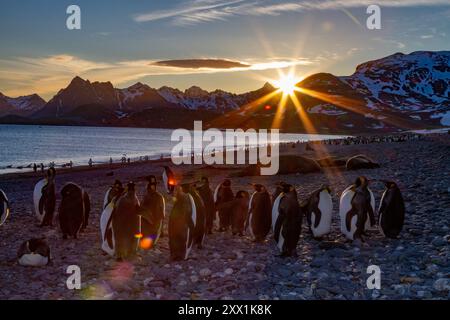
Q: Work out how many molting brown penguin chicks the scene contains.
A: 0